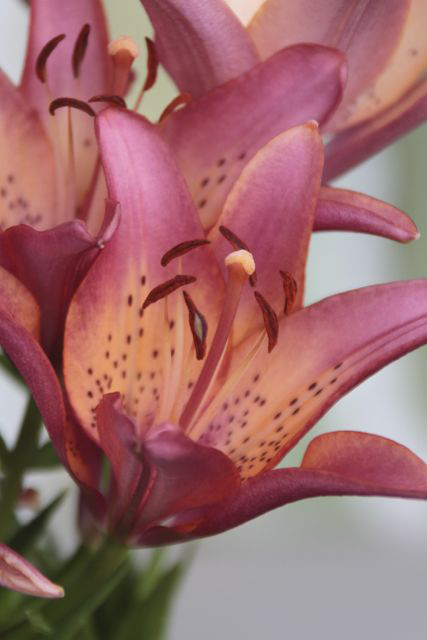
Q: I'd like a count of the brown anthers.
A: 12